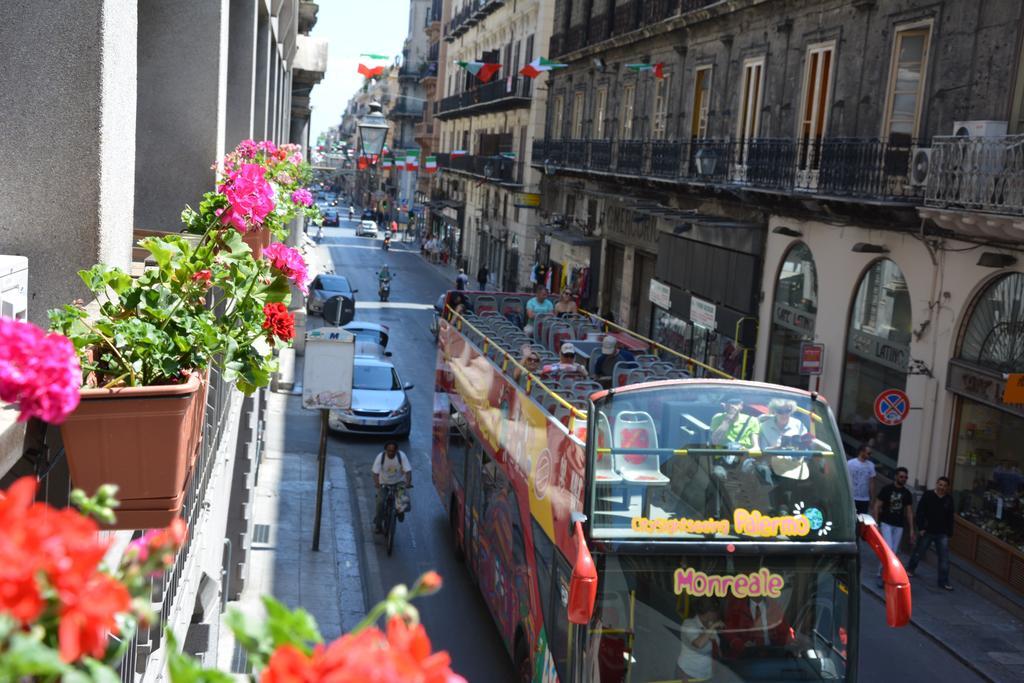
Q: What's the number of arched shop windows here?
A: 3